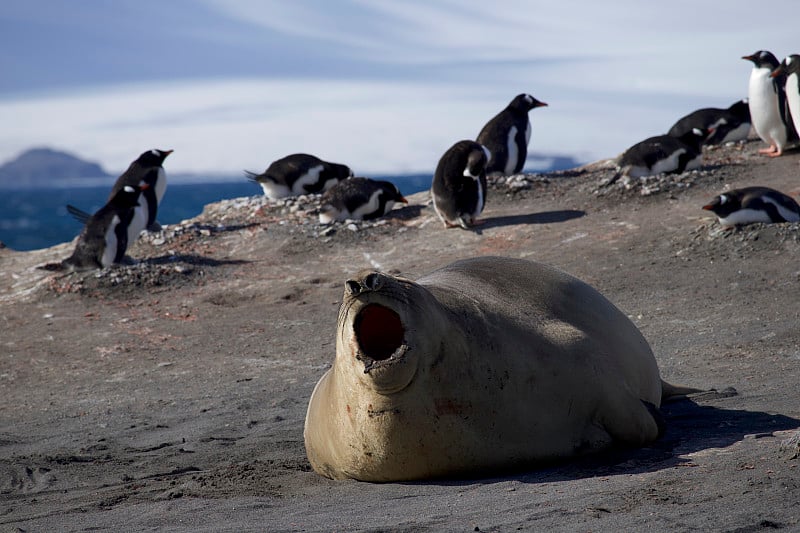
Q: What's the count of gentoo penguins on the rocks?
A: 11